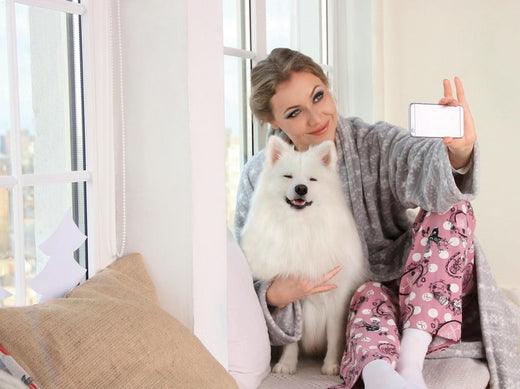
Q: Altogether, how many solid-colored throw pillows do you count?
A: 2